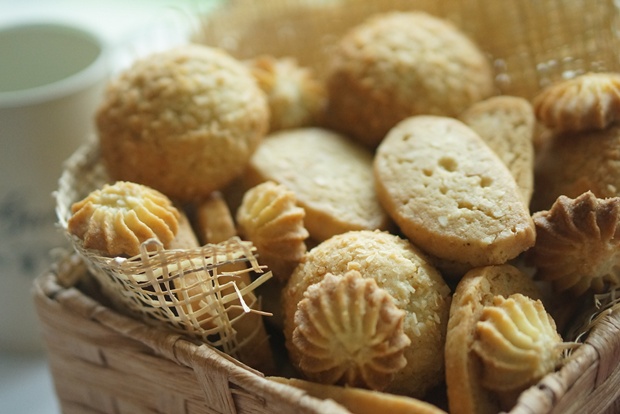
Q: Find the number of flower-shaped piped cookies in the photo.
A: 7